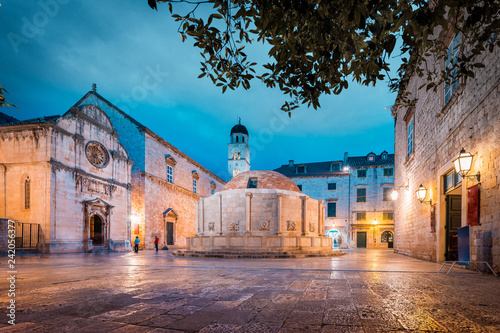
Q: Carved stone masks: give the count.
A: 5